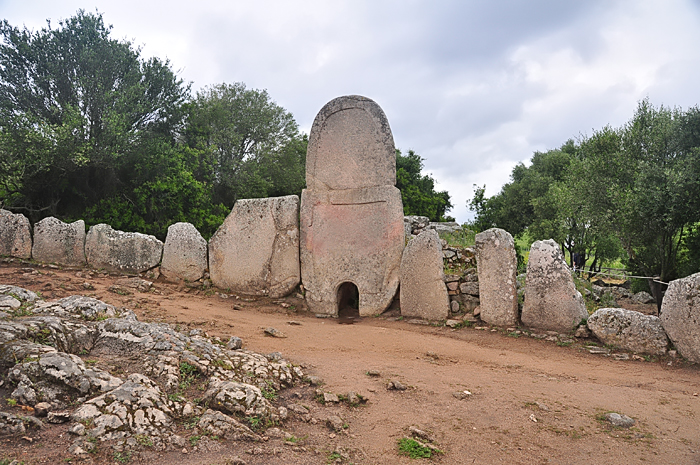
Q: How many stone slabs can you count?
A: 11